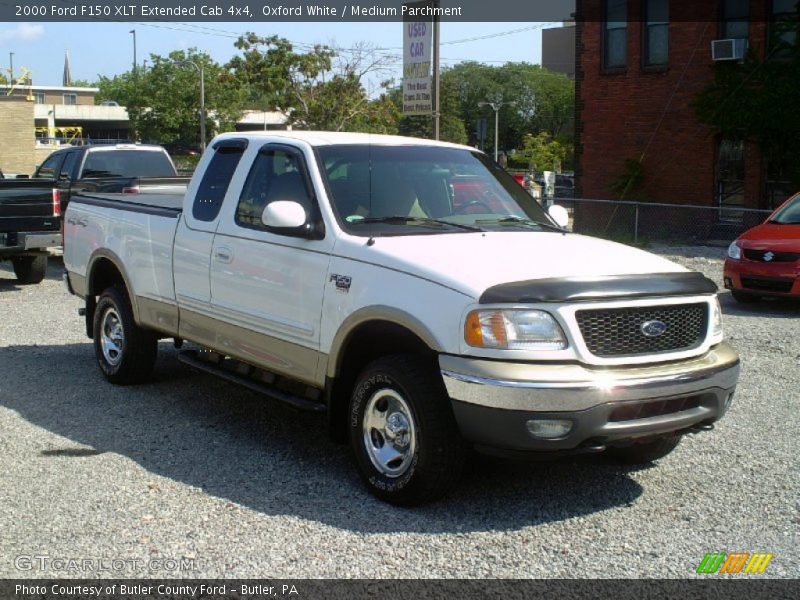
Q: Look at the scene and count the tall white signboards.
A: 1